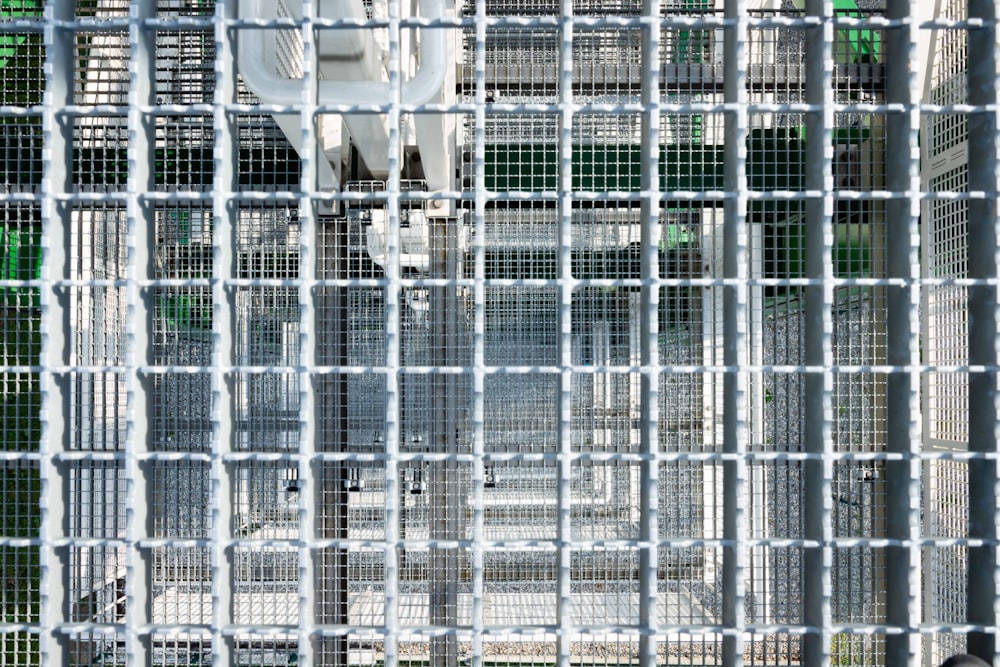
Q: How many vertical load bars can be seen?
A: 12